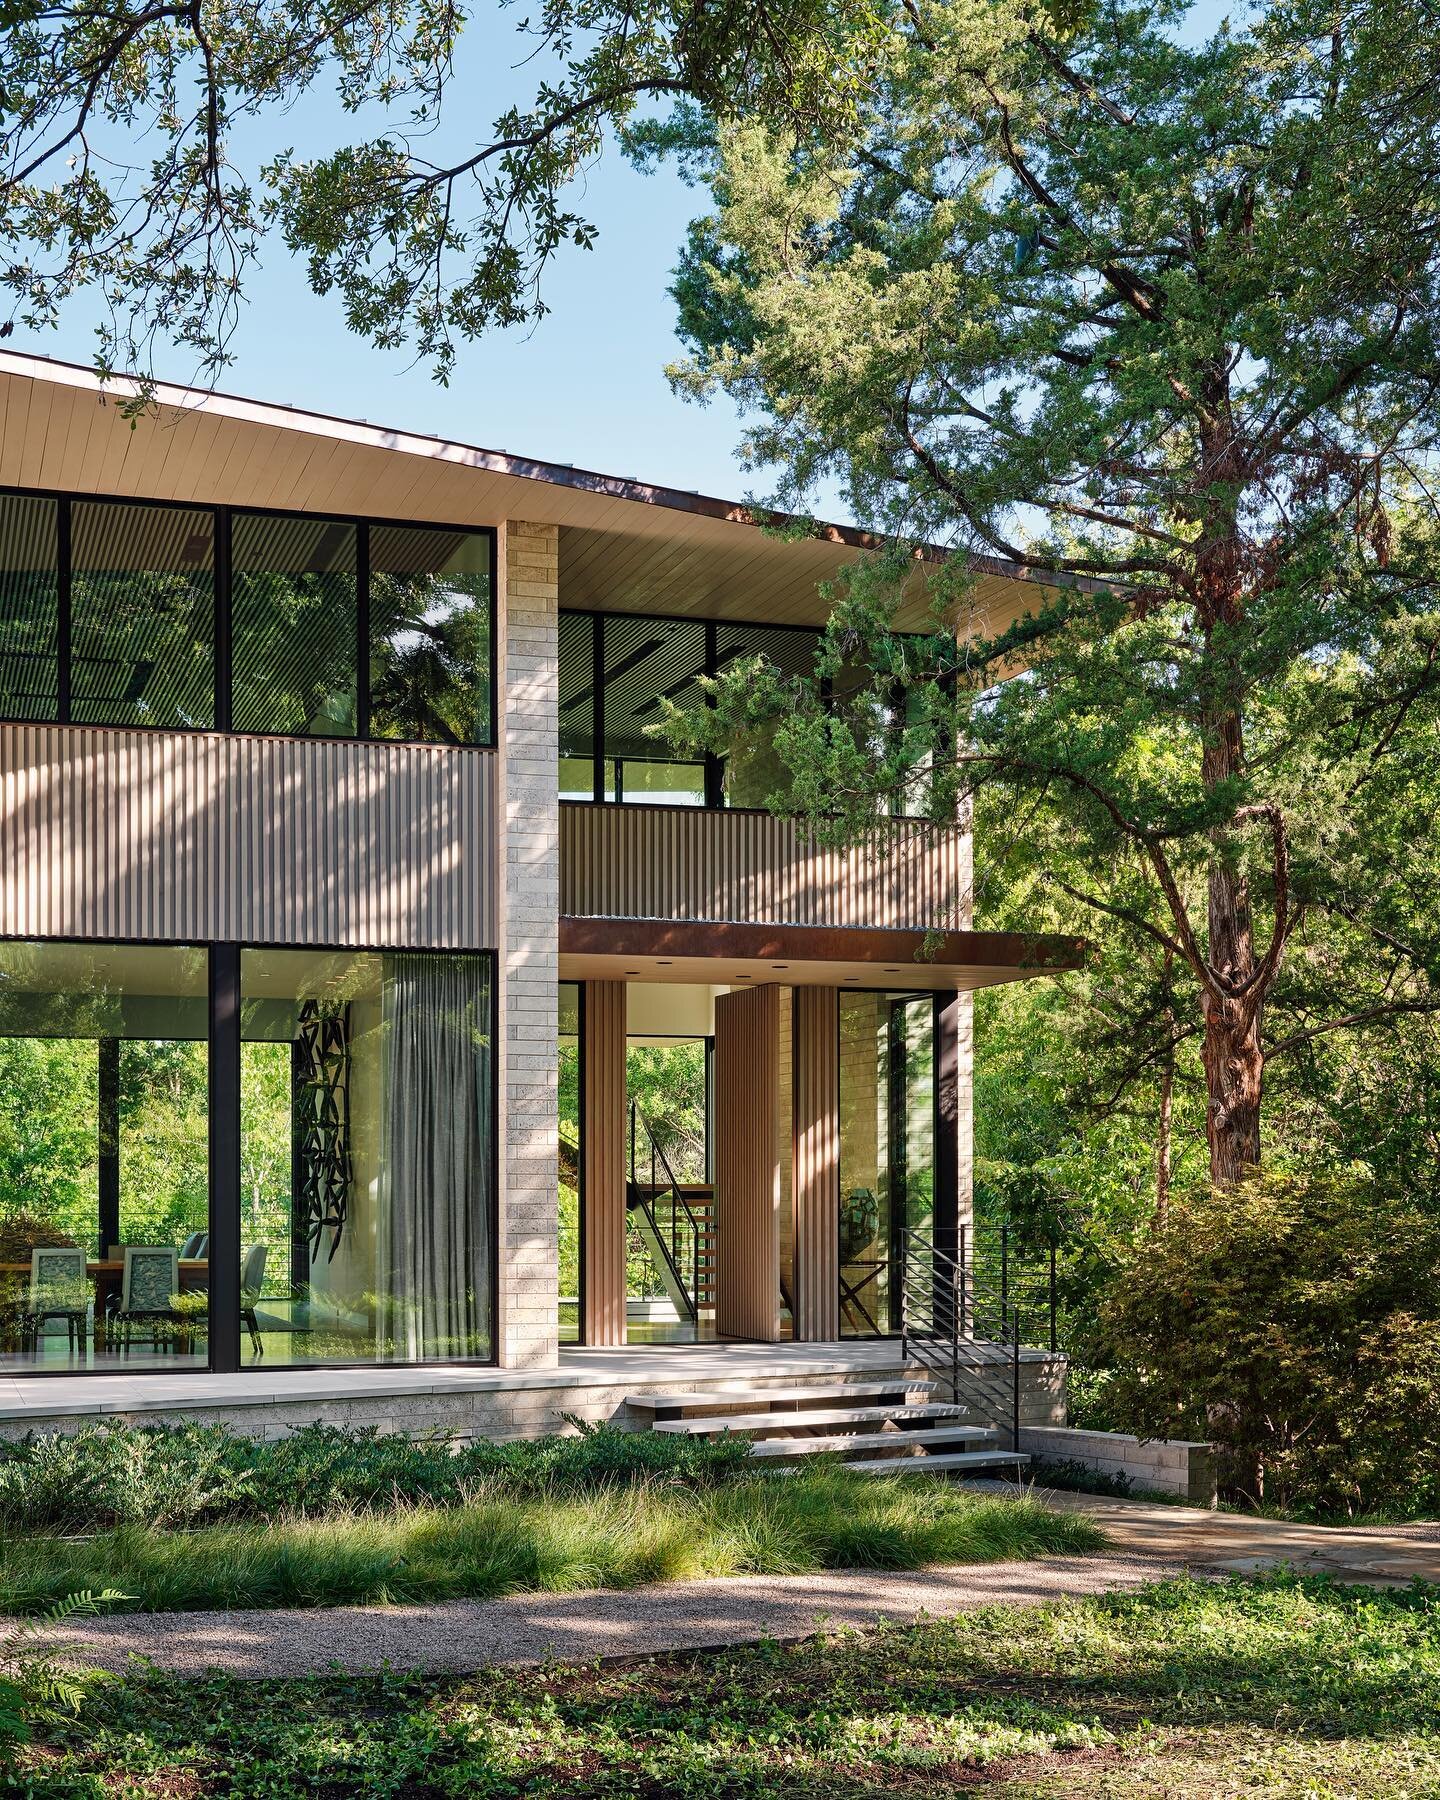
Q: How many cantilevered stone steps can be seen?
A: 4